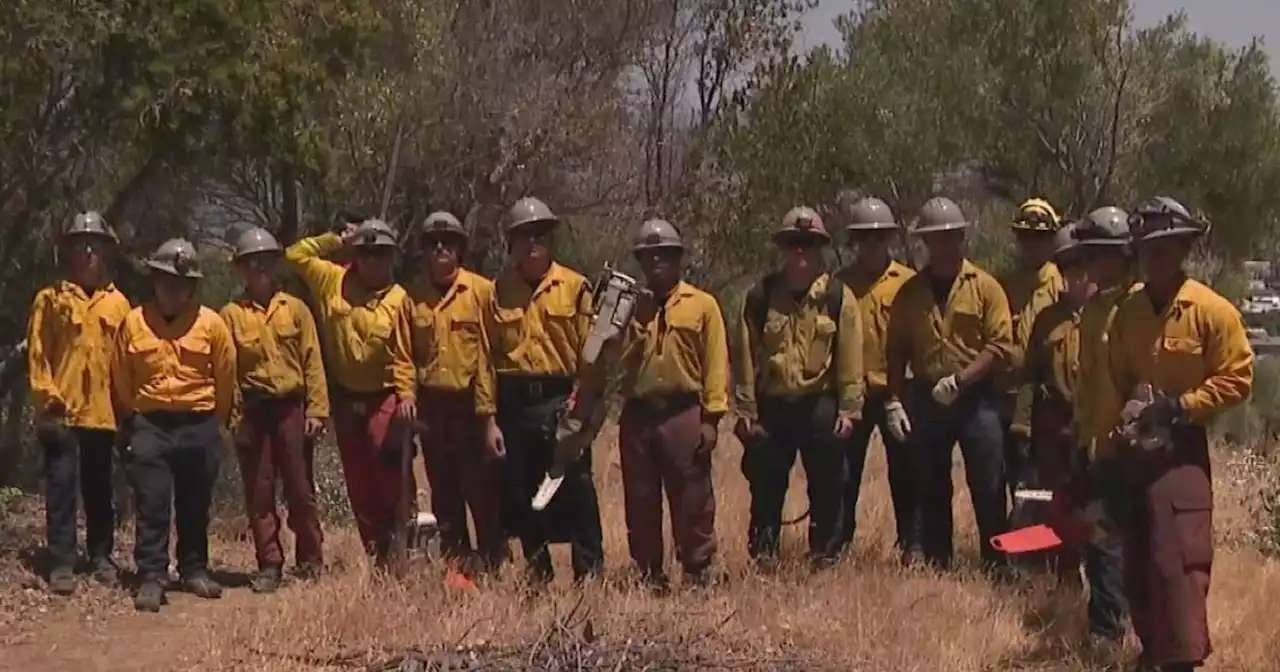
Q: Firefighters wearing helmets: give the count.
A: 14